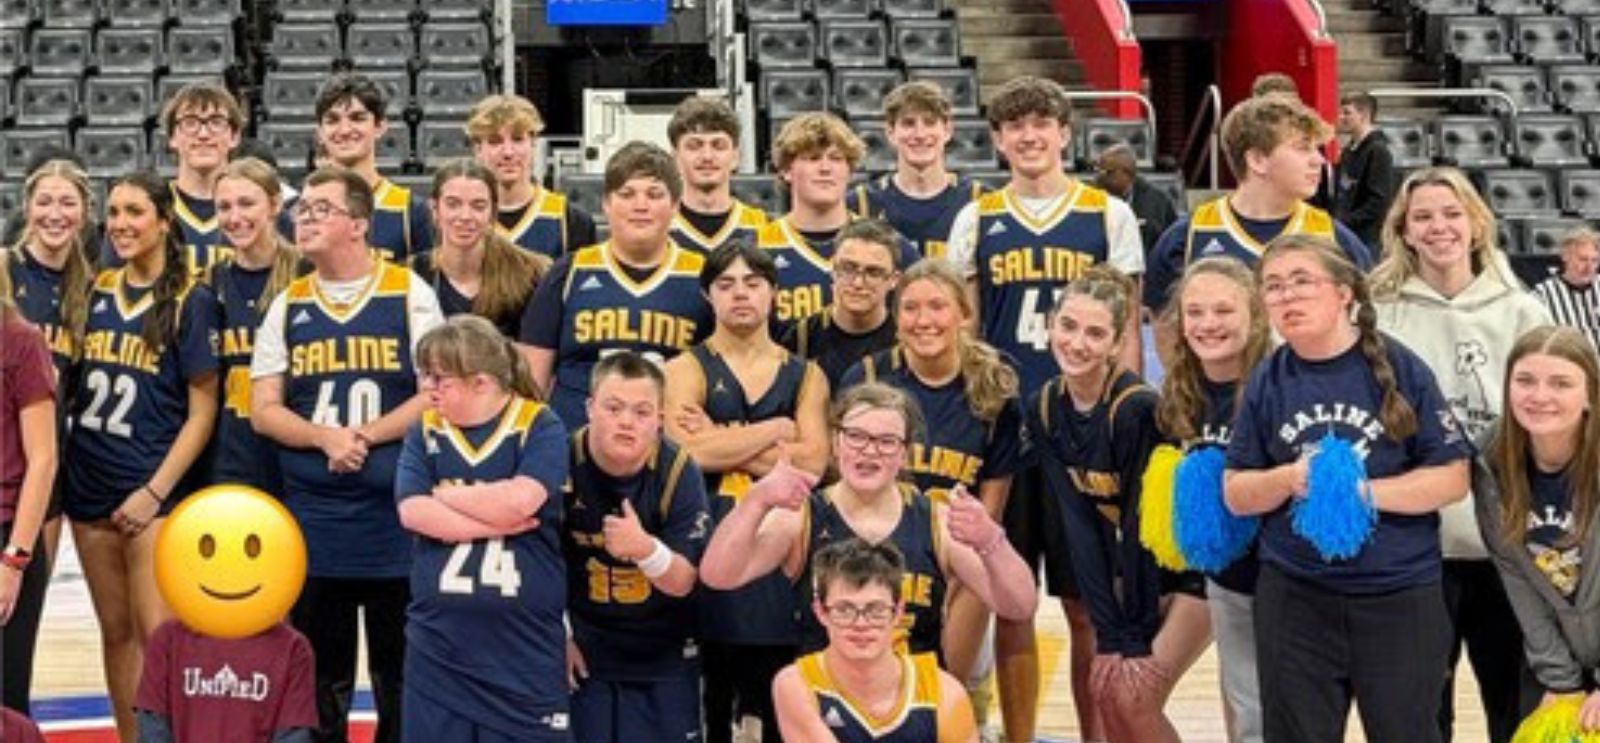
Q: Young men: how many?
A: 14